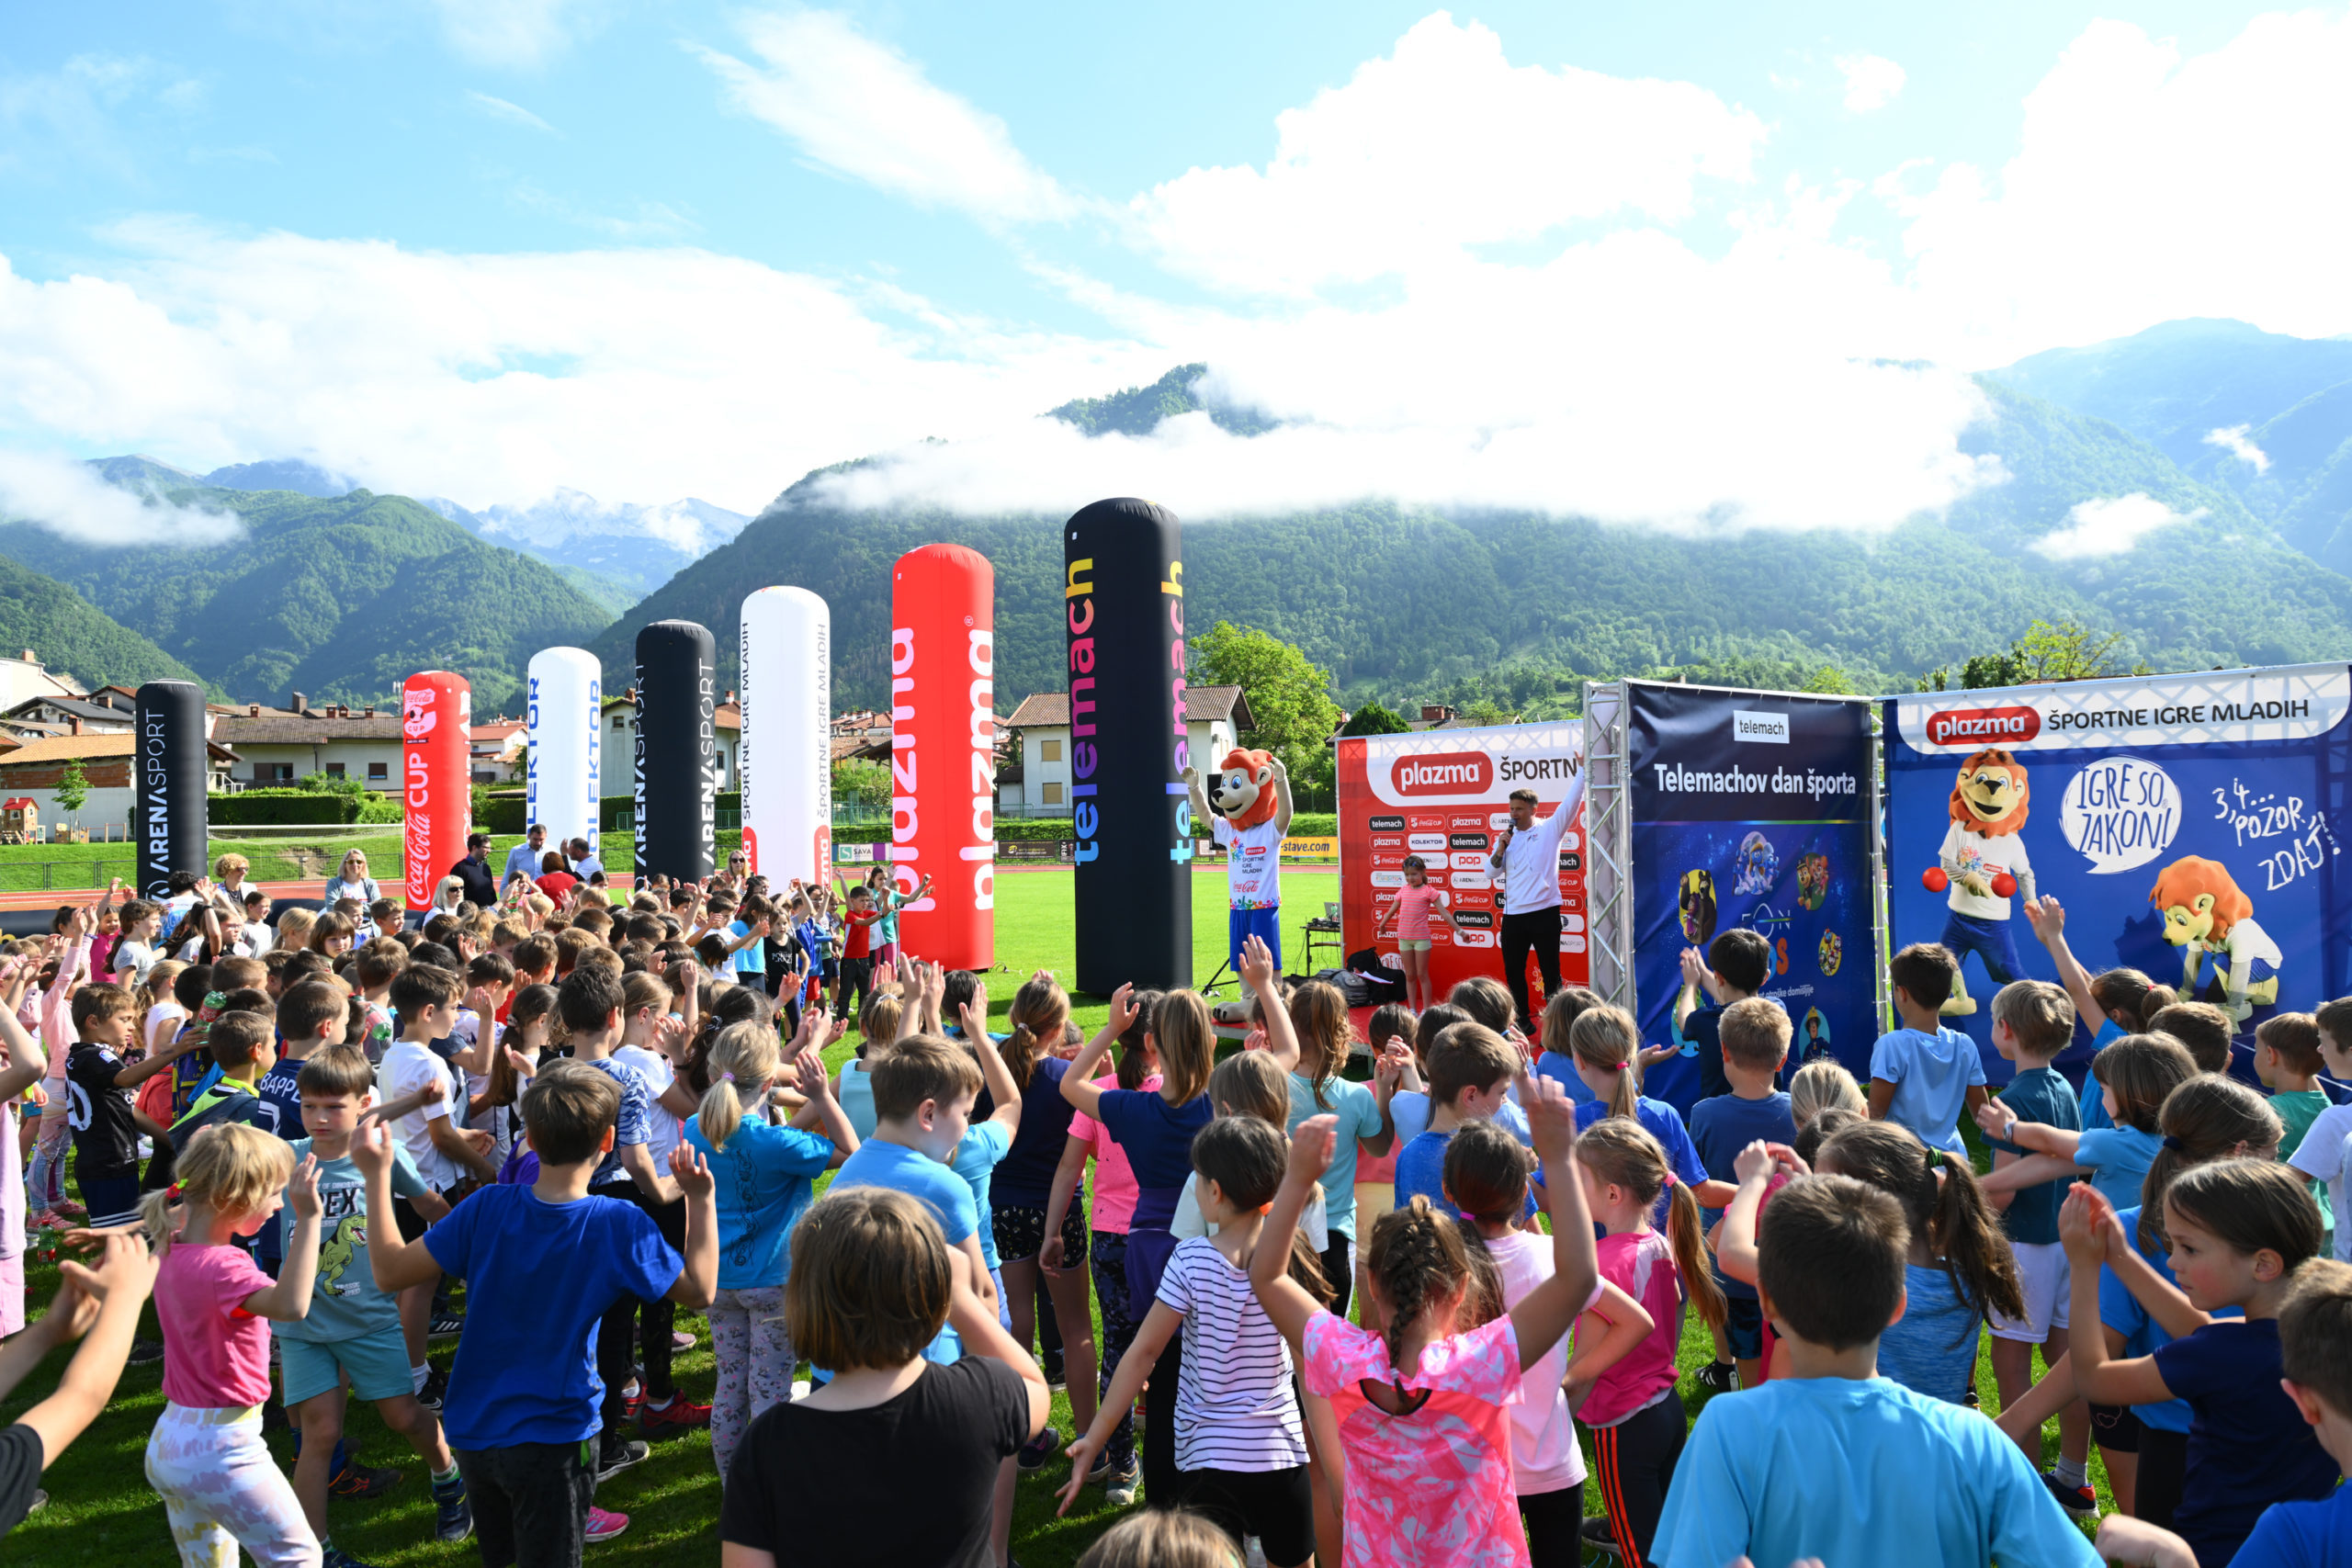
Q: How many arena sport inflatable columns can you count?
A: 2